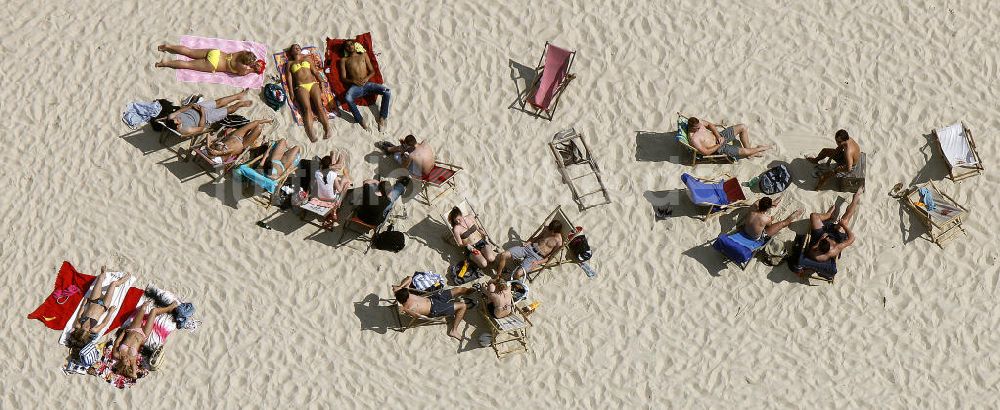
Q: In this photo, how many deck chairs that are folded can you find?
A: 1